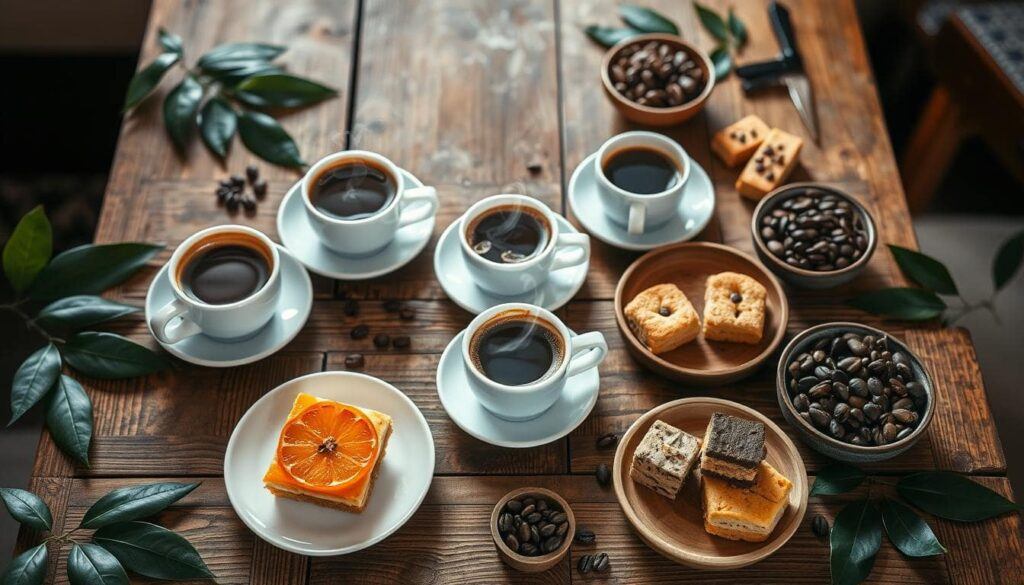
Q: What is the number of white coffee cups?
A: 5